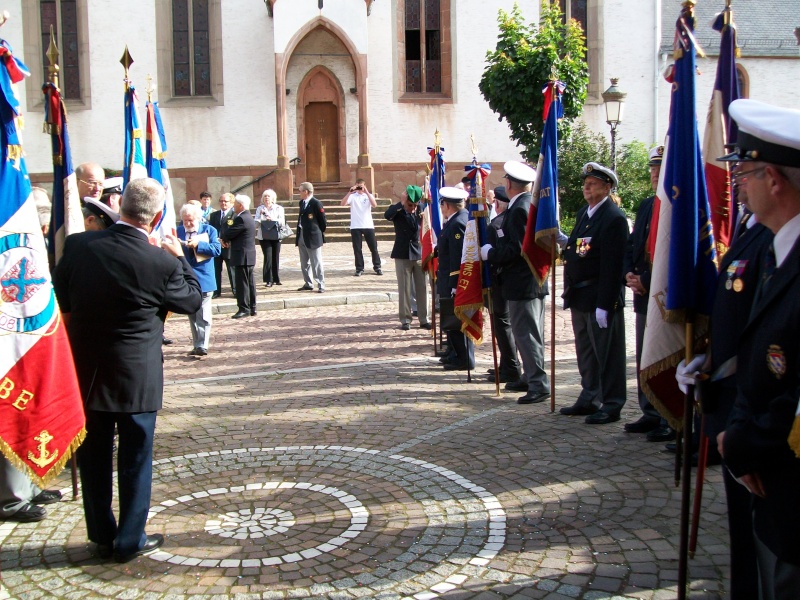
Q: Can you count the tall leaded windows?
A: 4